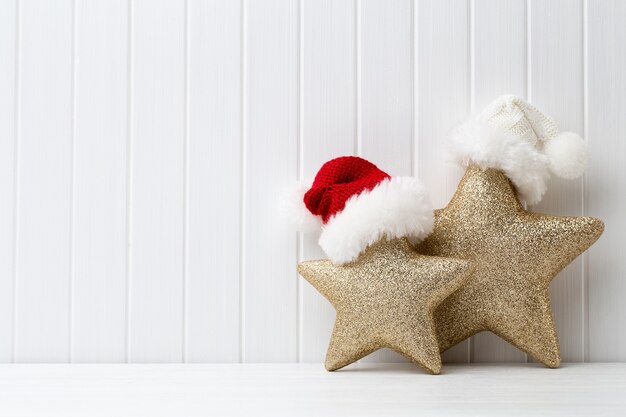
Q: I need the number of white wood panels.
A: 12